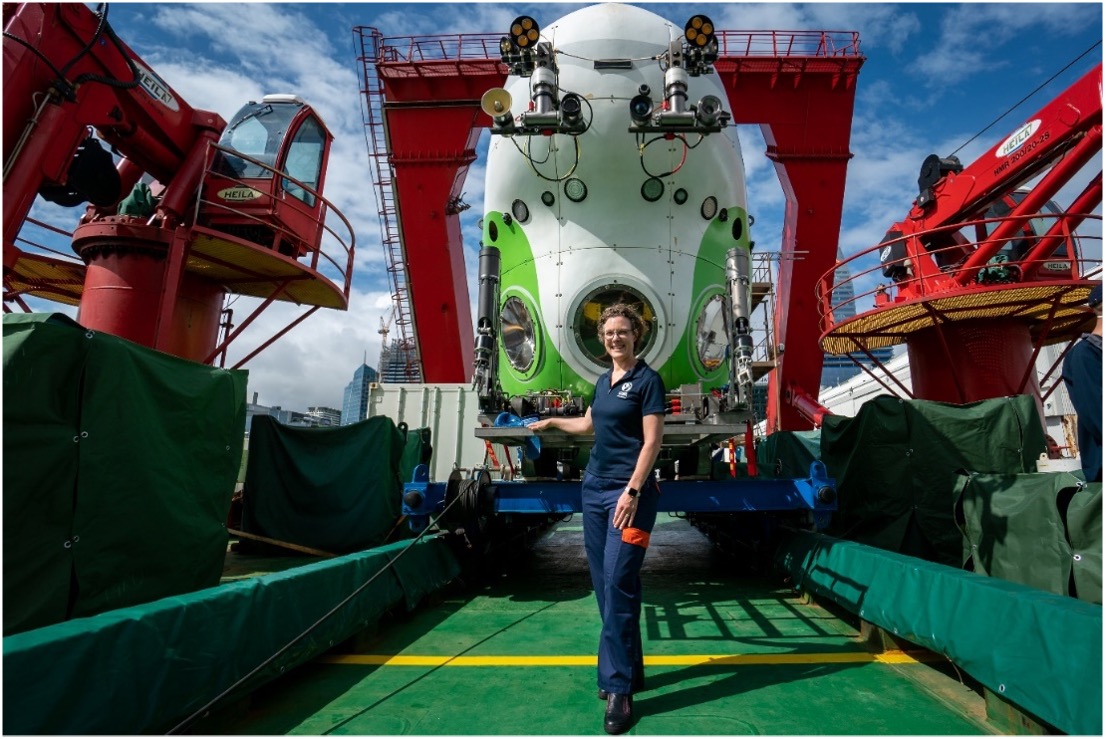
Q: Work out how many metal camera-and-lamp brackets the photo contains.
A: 2